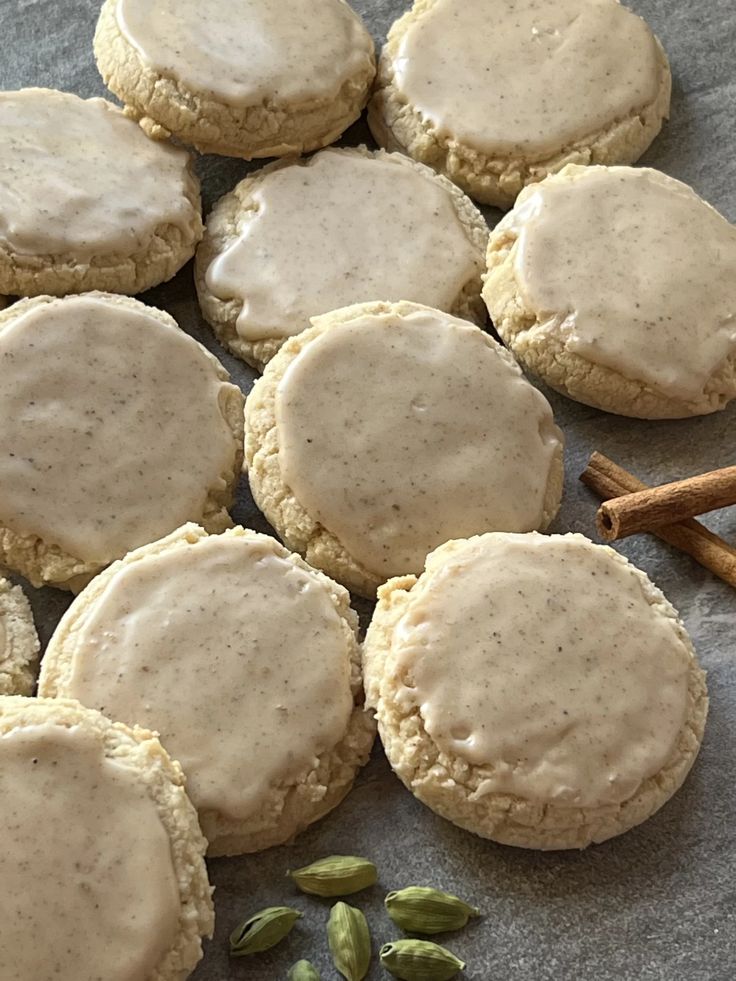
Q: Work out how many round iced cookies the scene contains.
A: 11